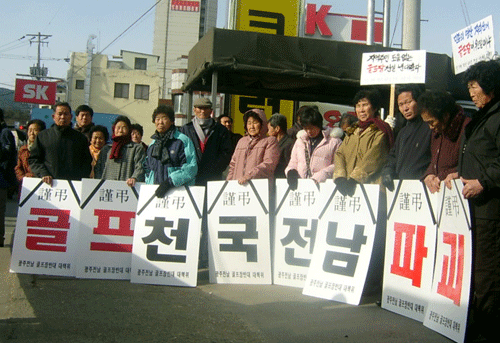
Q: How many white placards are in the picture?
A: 10